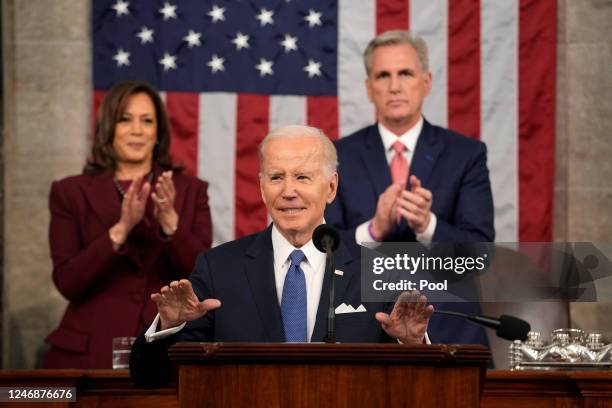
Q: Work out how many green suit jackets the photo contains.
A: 0